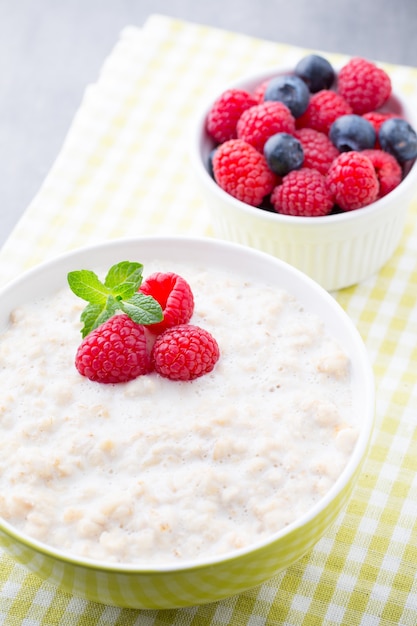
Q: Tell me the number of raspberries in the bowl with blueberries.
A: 11